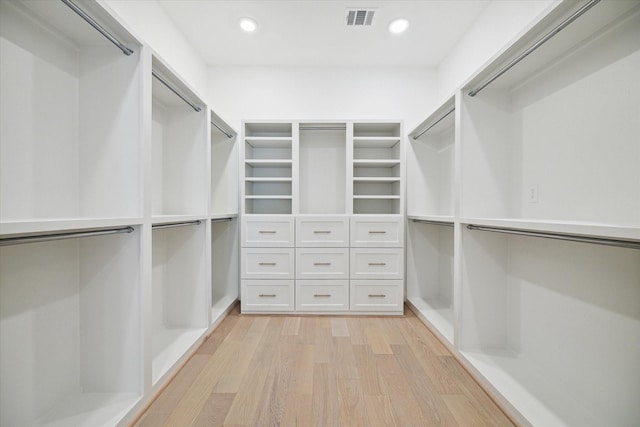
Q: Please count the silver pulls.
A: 9